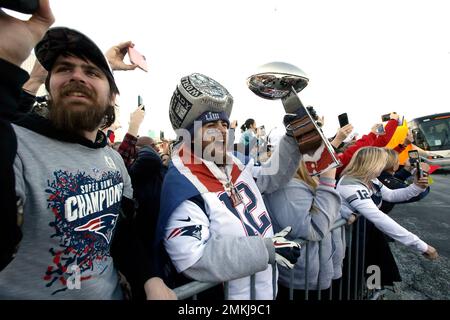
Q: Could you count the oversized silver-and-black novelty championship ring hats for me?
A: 1